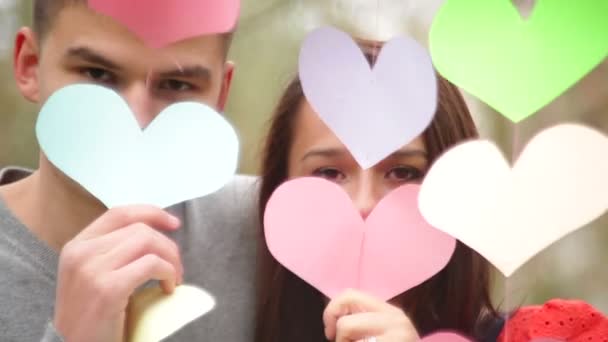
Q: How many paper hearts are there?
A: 8